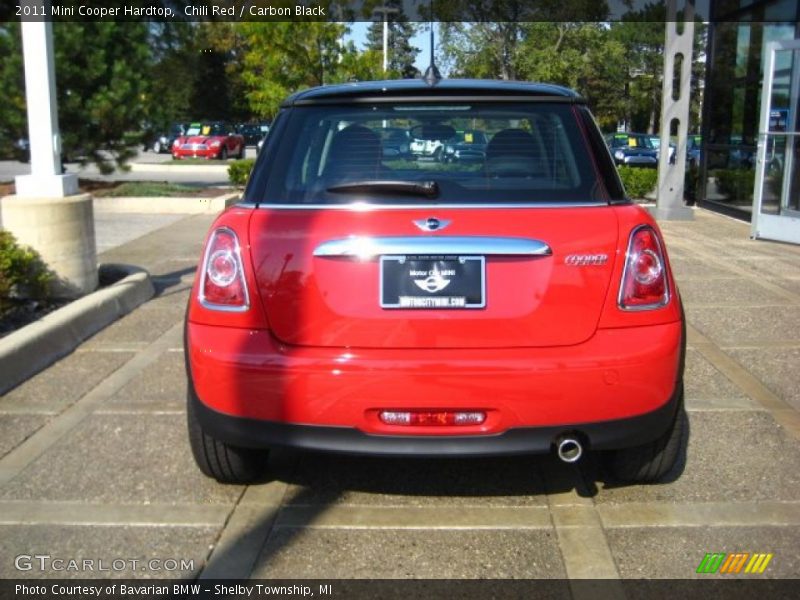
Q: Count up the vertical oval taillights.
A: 2